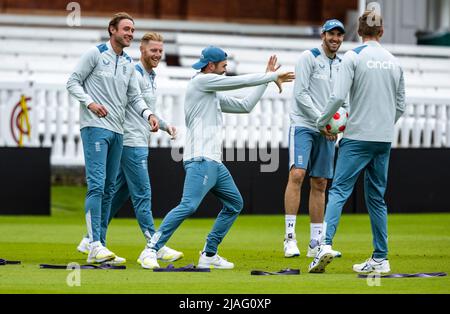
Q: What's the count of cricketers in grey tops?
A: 5